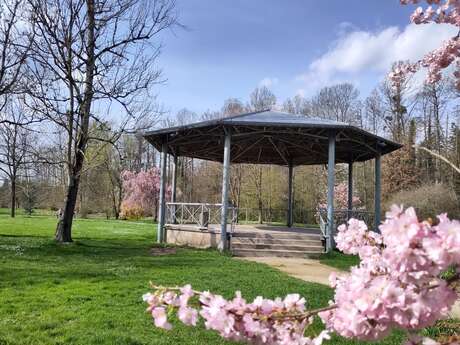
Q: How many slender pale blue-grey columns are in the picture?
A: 7